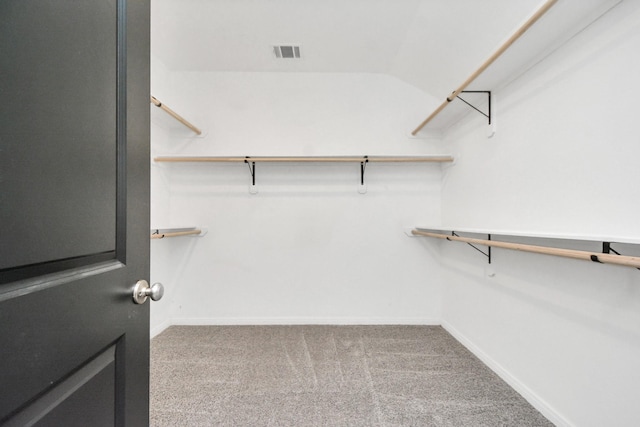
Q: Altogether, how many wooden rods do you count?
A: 5